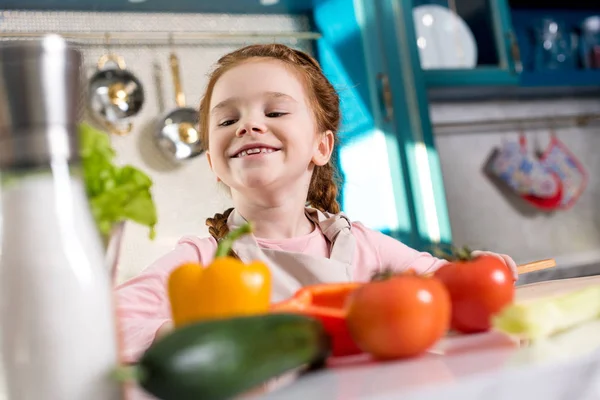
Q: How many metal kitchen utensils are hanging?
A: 2